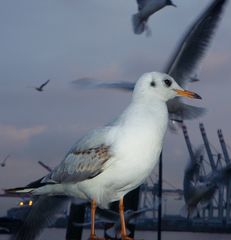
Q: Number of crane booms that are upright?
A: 3